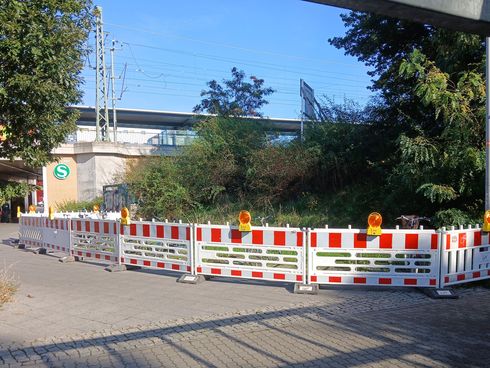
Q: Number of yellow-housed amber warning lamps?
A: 8